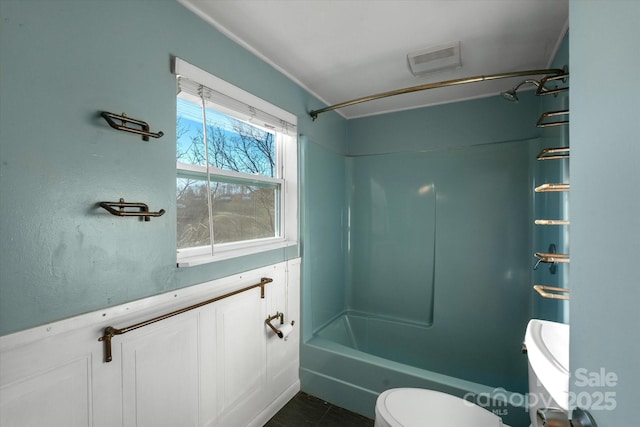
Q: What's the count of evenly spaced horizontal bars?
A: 7